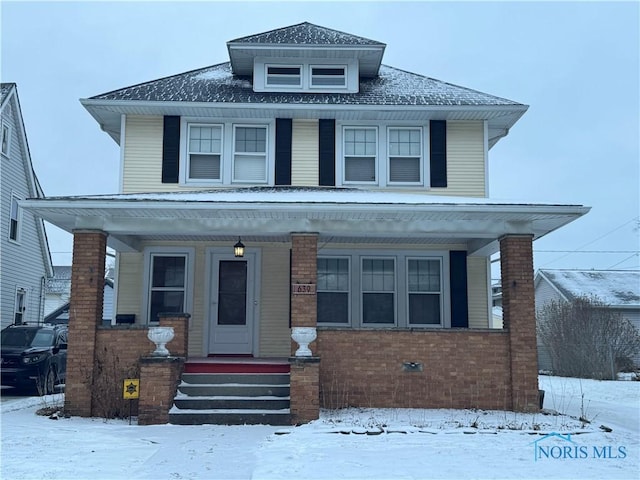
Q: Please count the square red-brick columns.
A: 3